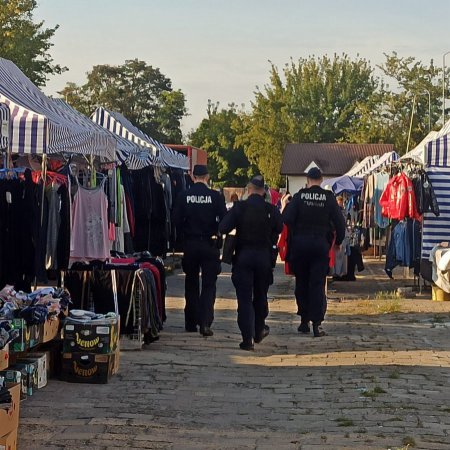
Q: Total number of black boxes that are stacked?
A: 2